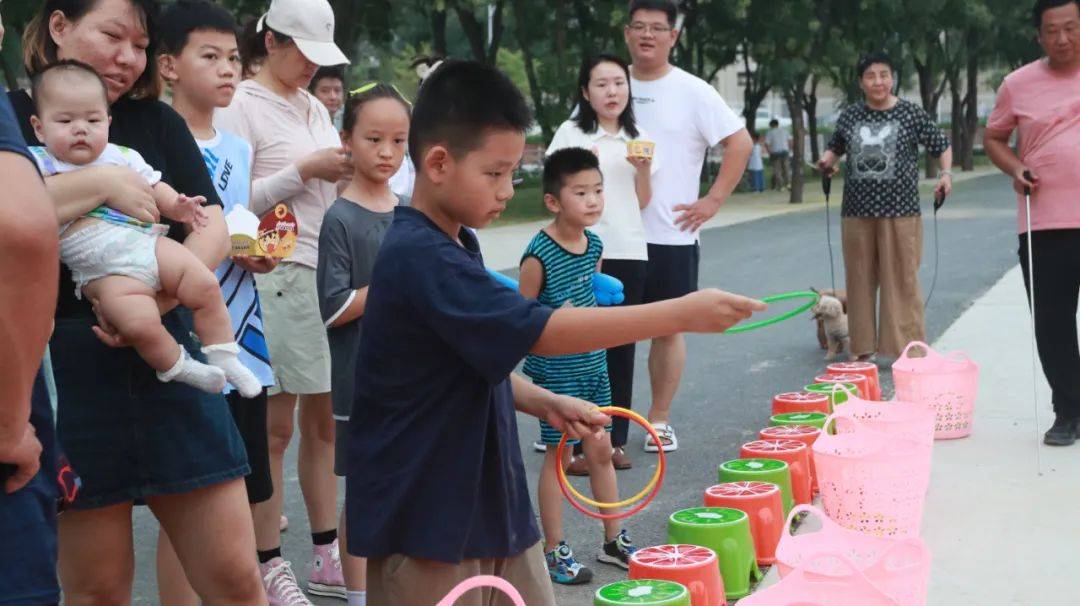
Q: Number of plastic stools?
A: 12